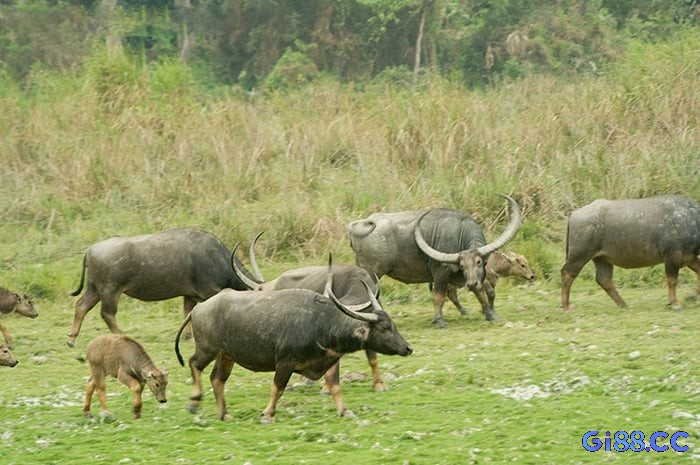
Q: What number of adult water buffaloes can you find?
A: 5